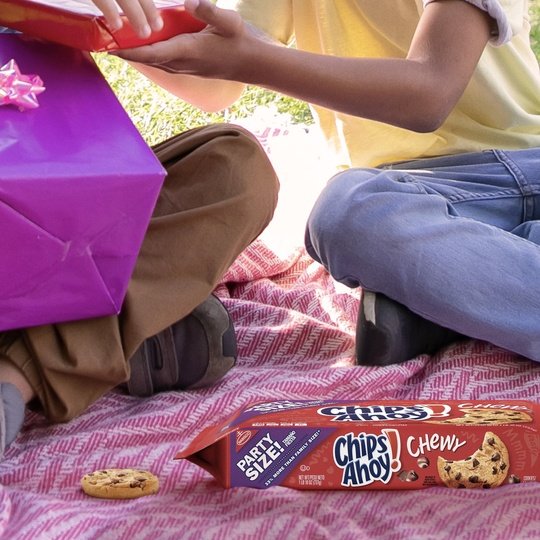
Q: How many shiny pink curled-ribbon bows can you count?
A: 1